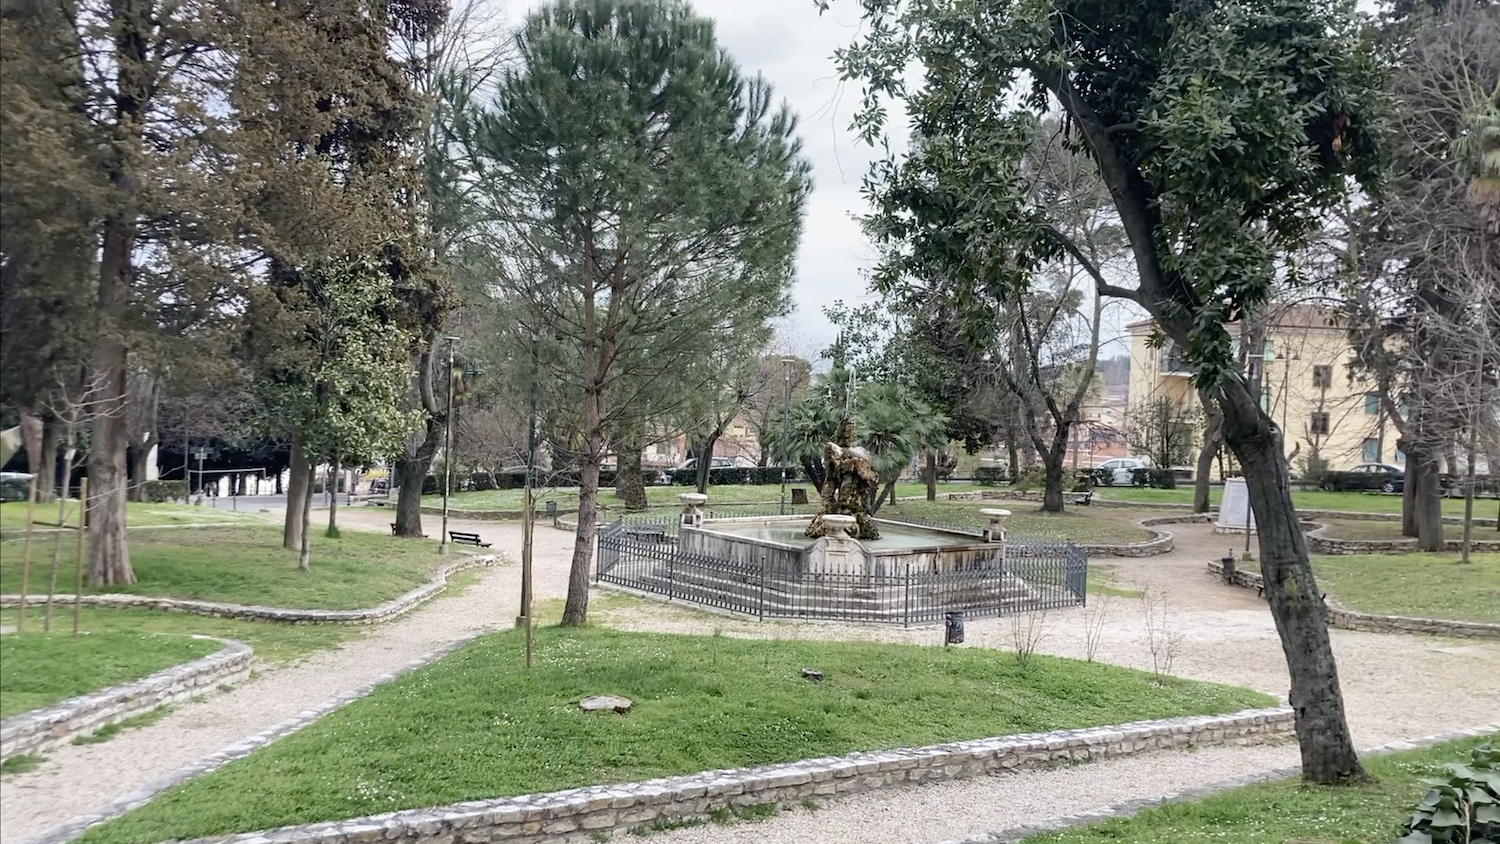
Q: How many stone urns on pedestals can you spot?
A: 3